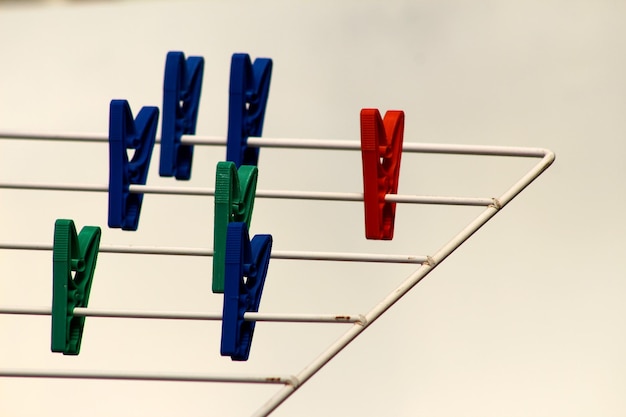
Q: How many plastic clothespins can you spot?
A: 7